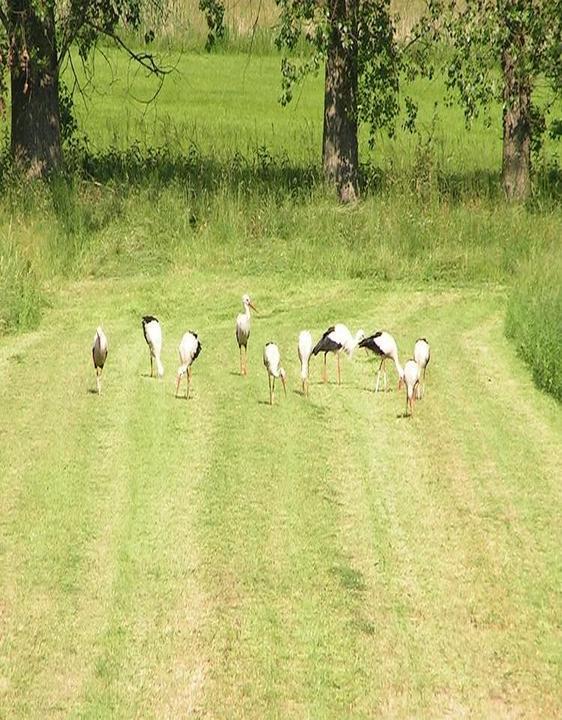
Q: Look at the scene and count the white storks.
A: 10